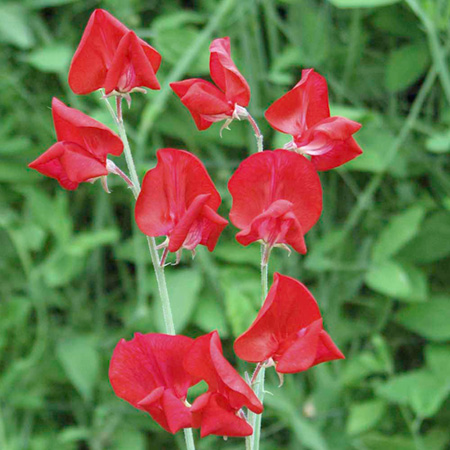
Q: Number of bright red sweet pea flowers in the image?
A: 9